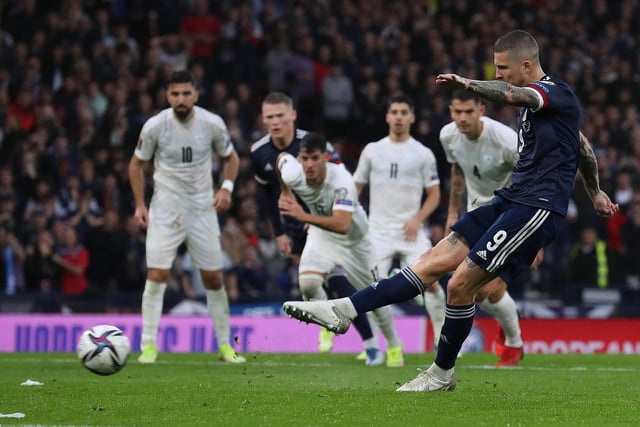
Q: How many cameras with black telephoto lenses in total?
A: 0